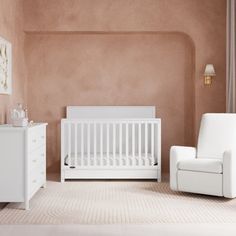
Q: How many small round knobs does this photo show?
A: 6